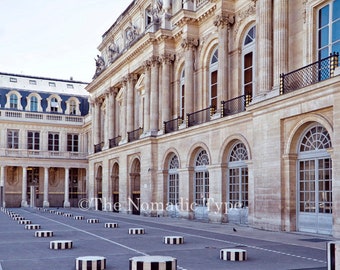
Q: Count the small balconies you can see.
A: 7